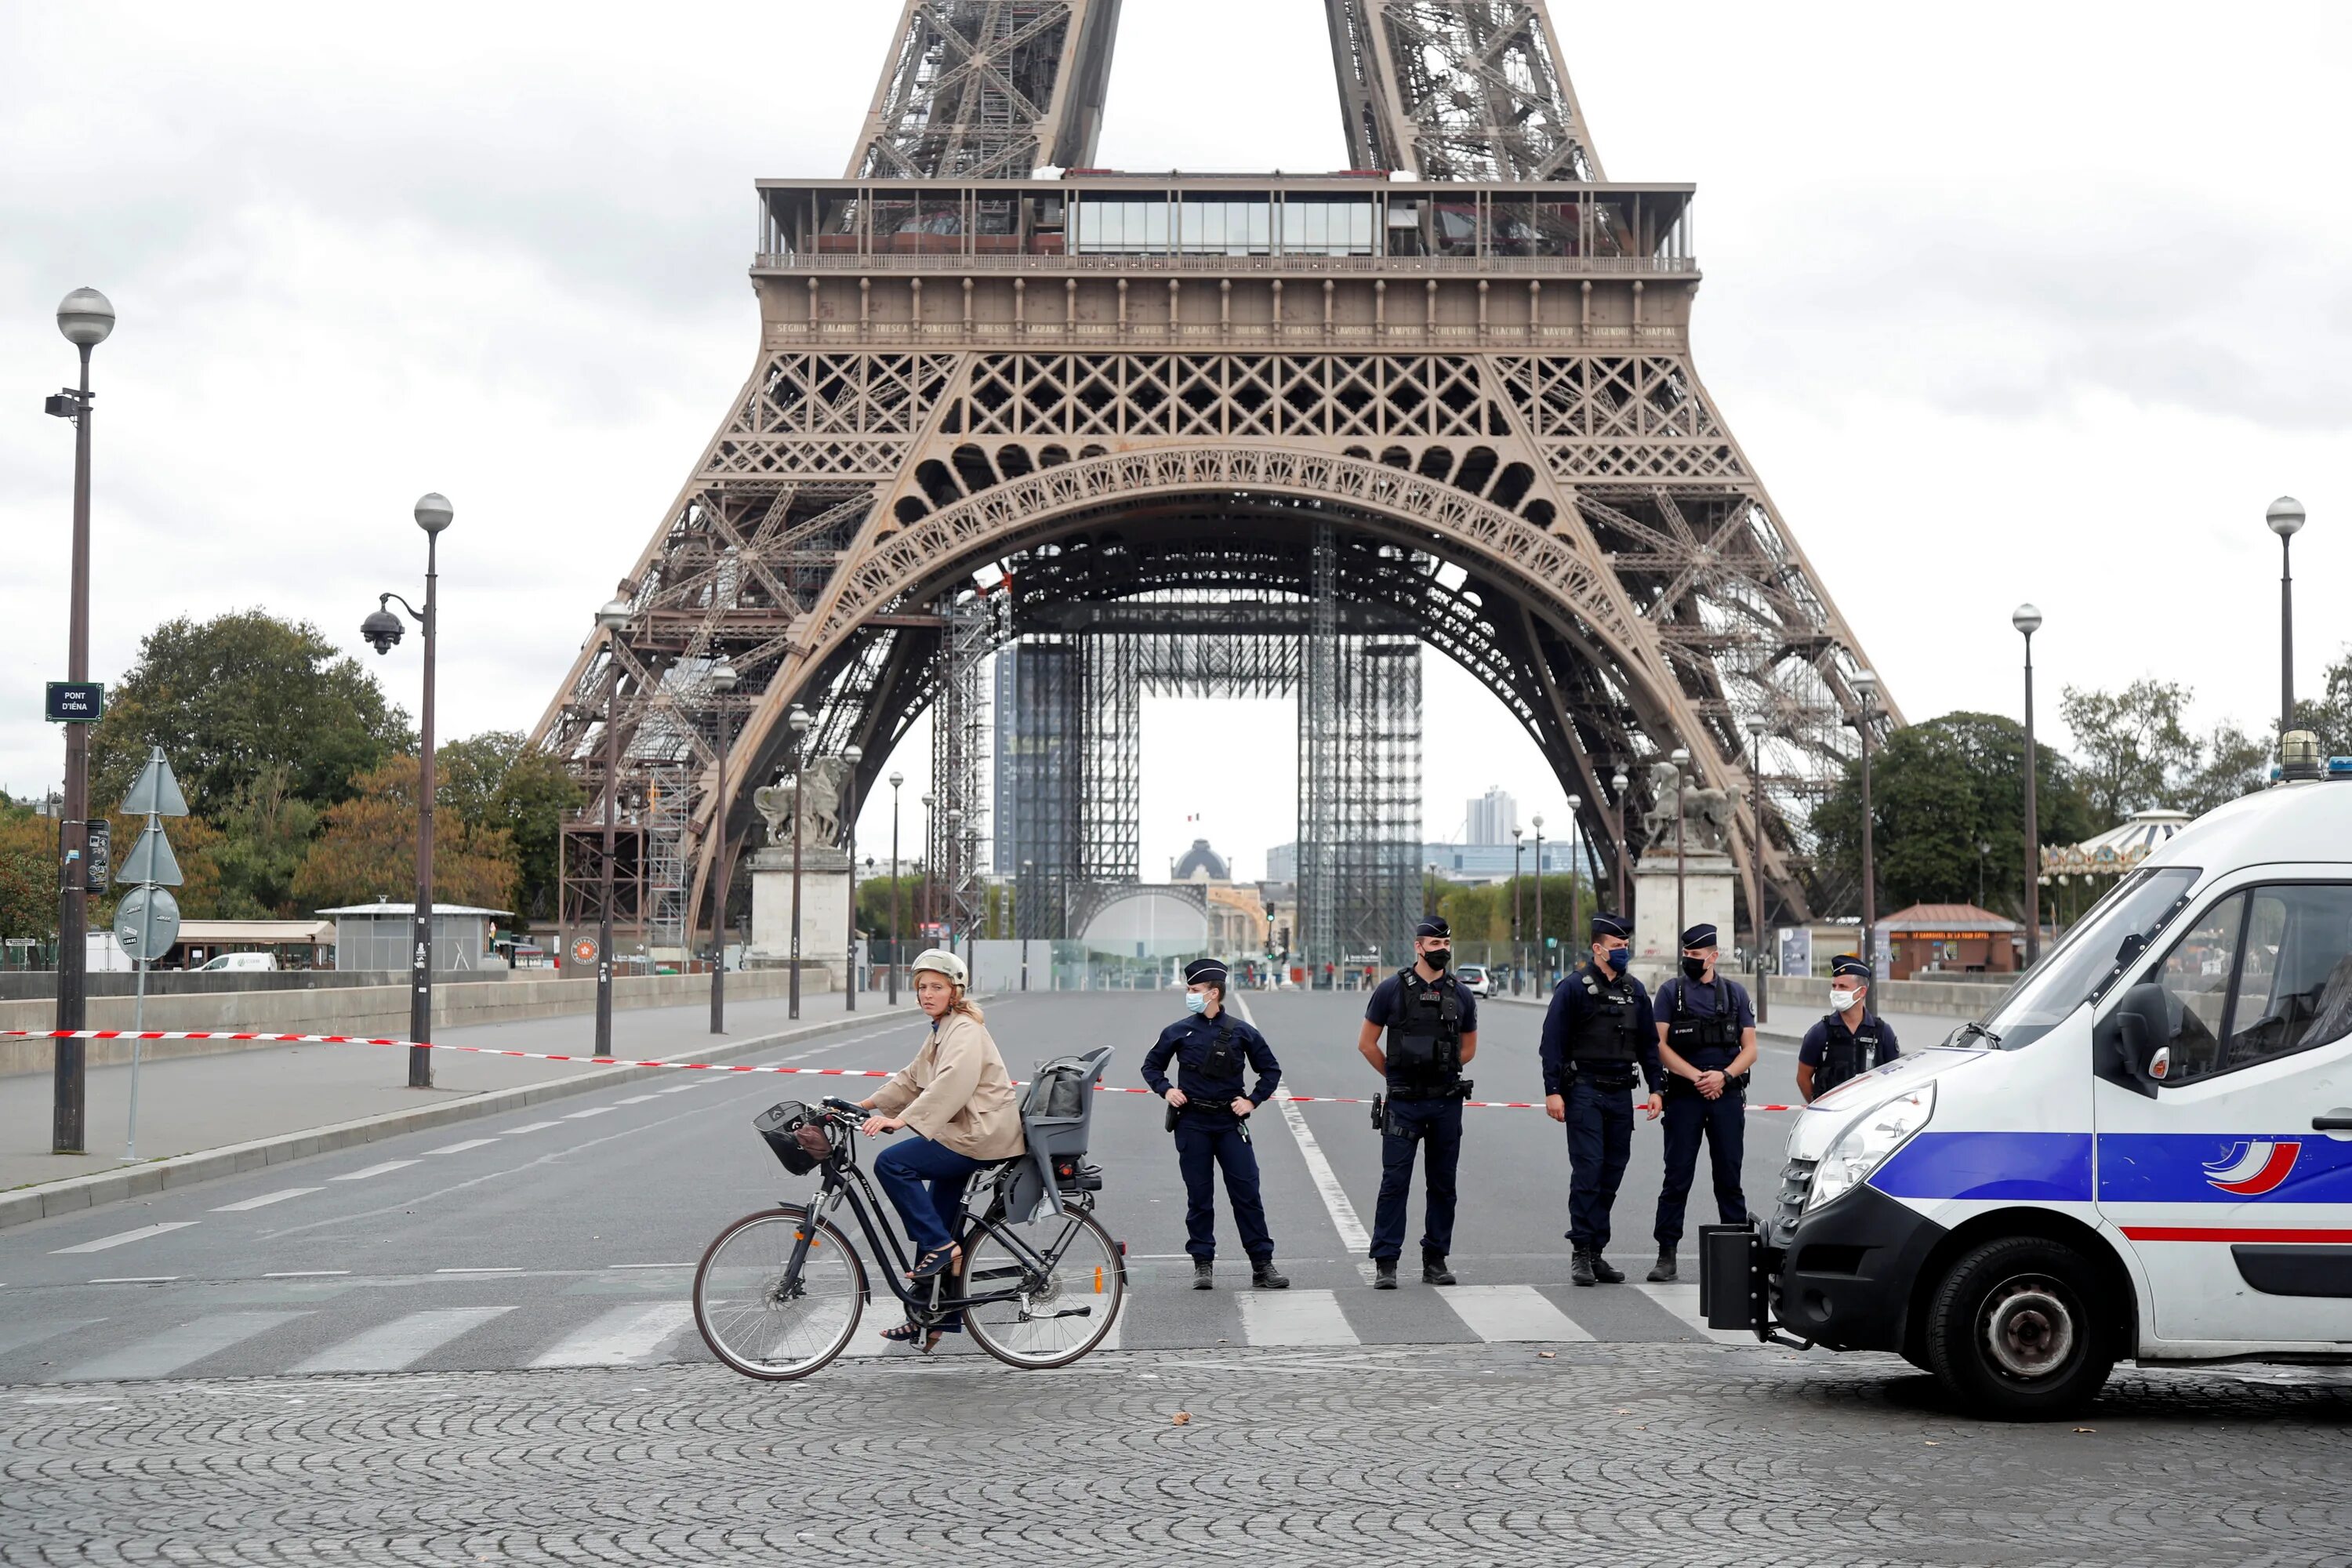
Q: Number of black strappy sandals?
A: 2